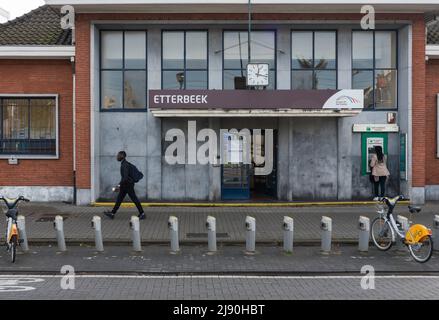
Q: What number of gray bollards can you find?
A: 12